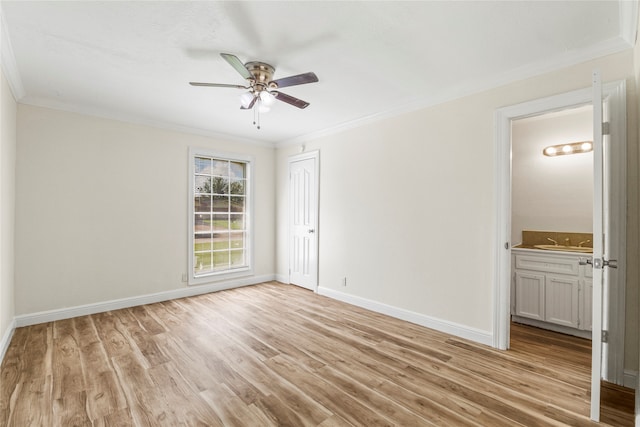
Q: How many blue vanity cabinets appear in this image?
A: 0